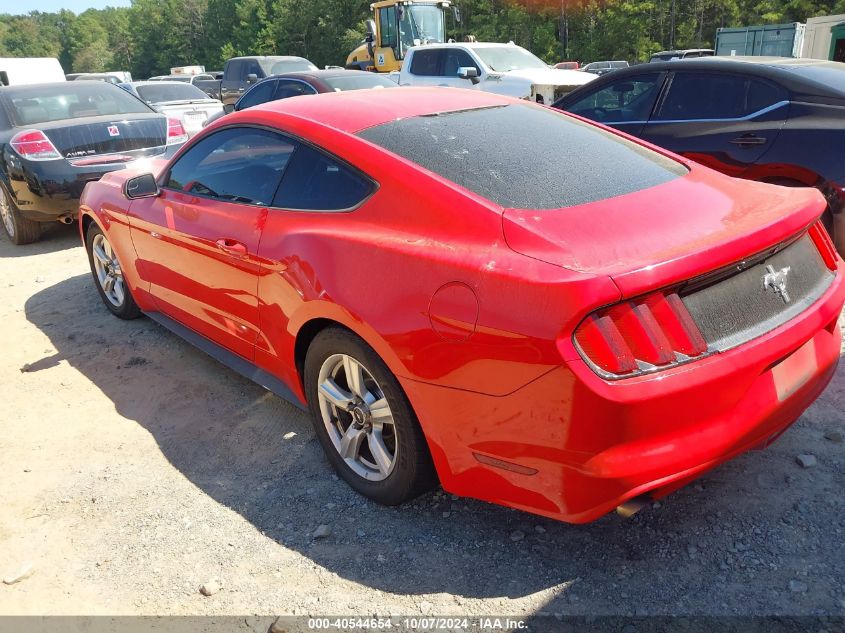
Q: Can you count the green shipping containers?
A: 1